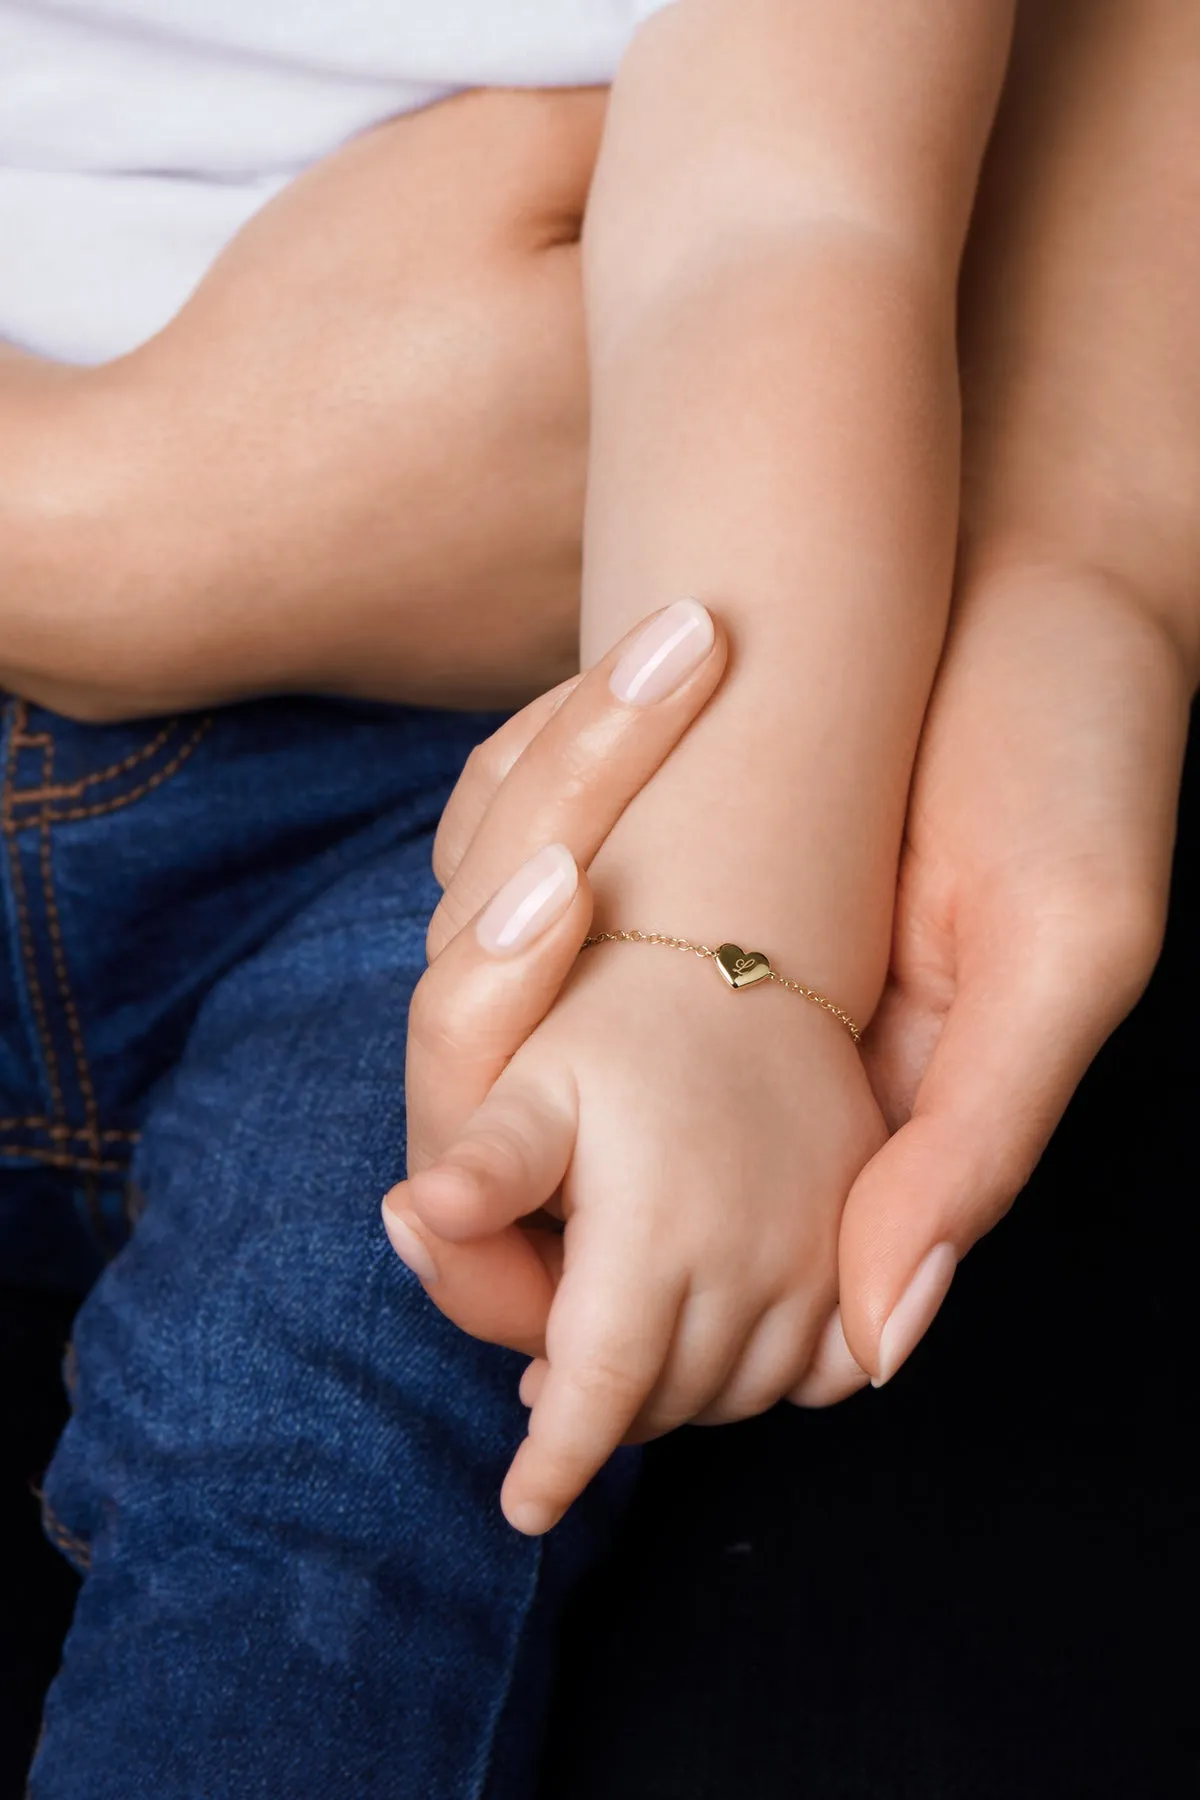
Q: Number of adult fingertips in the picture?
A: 4